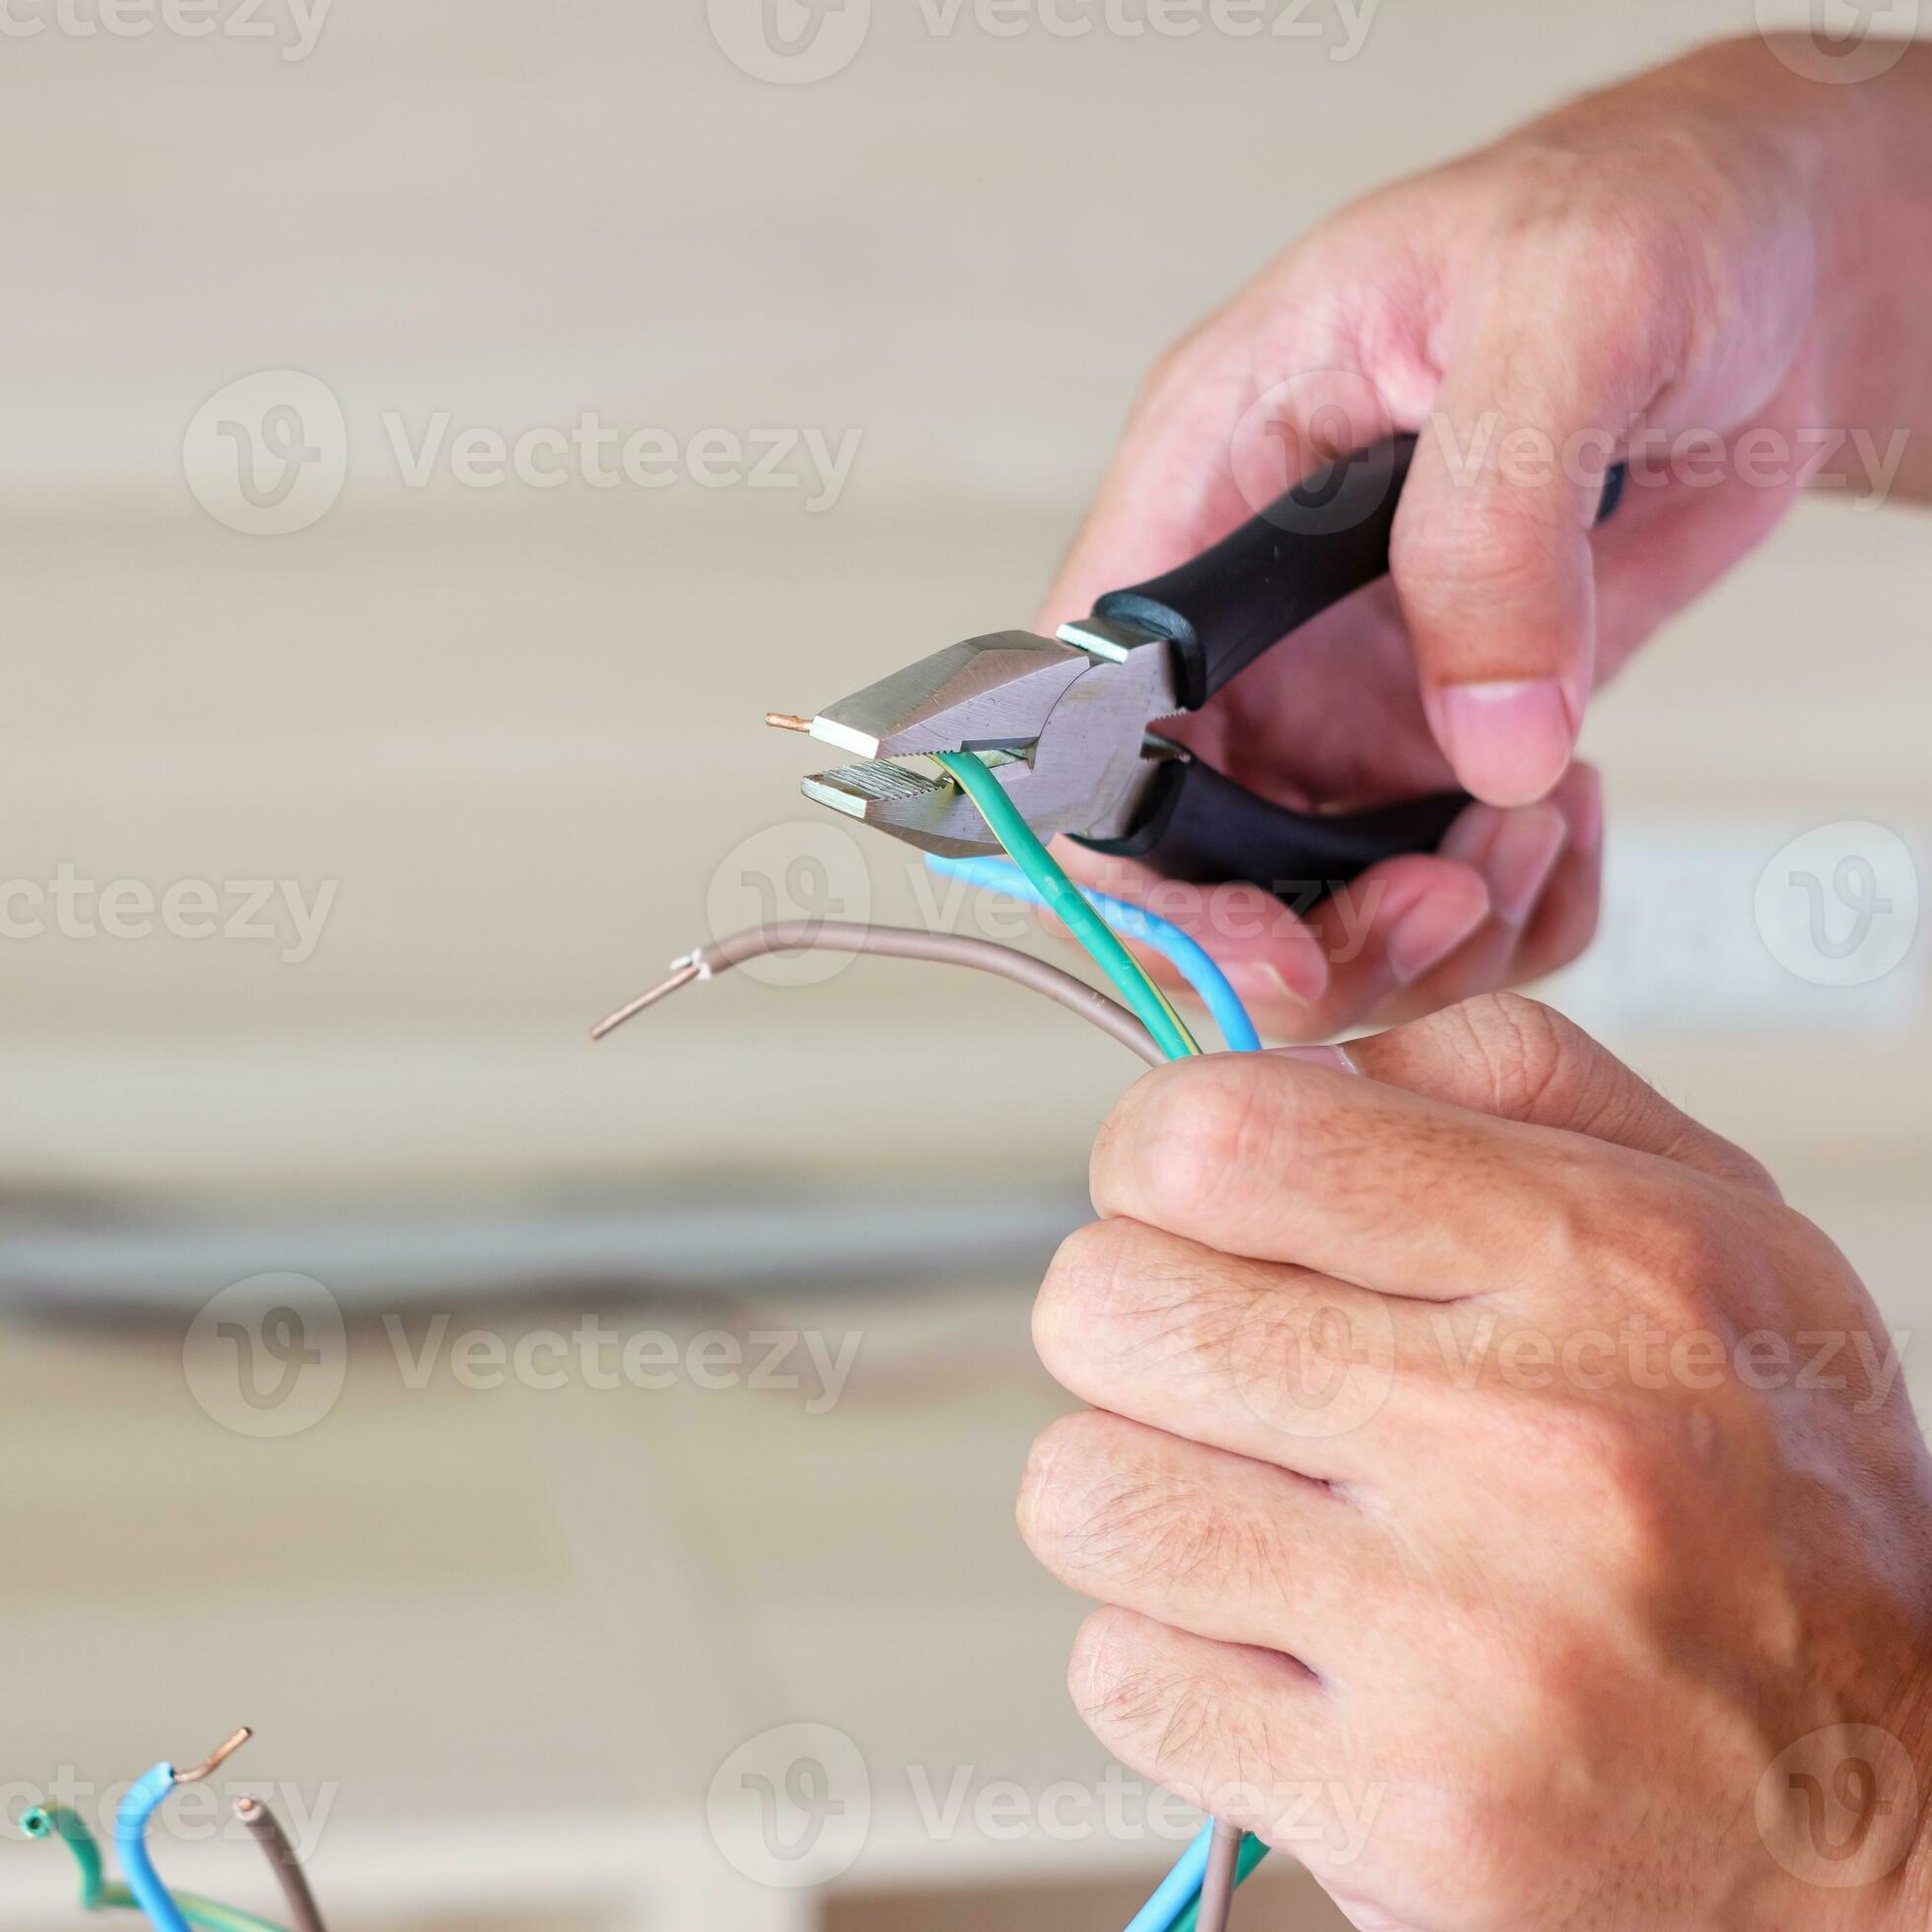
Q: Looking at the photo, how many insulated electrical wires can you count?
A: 6